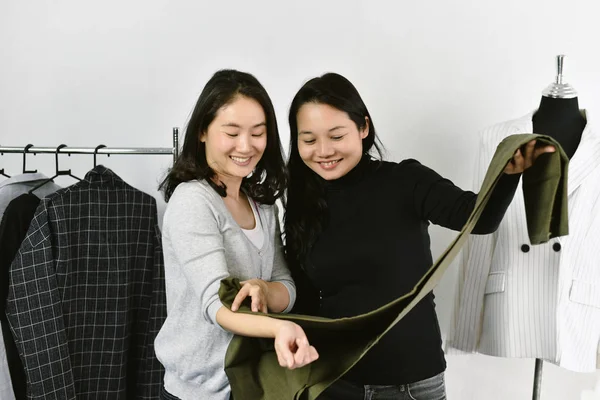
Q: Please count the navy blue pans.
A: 0